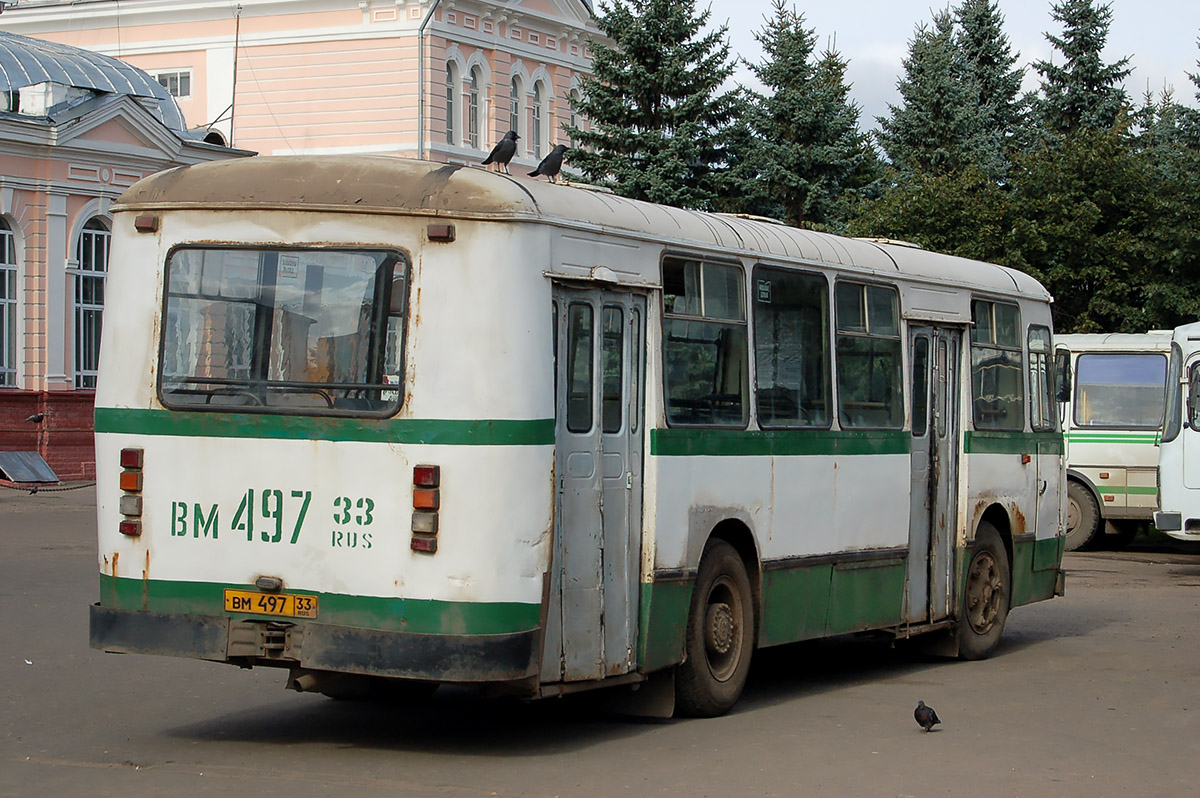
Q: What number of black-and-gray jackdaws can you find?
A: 2